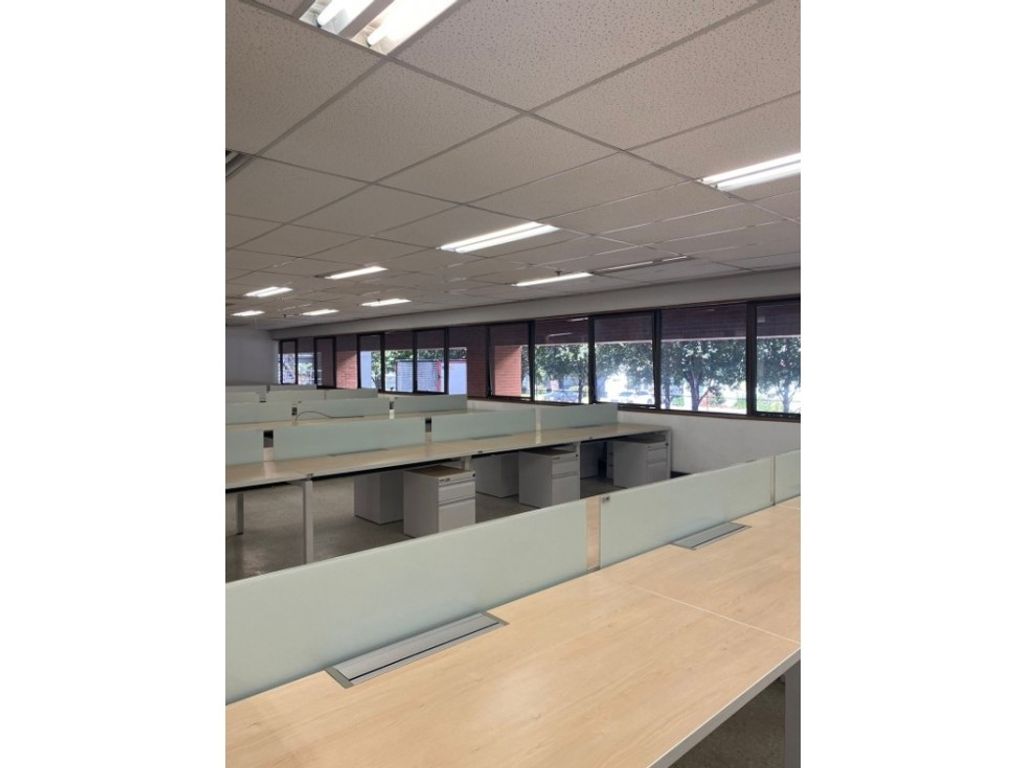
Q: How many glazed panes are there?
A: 13